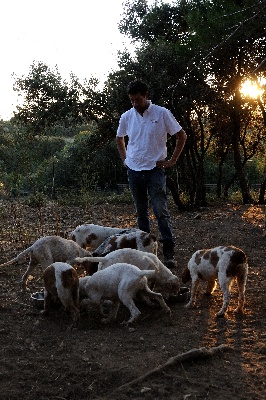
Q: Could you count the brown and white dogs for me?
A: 4